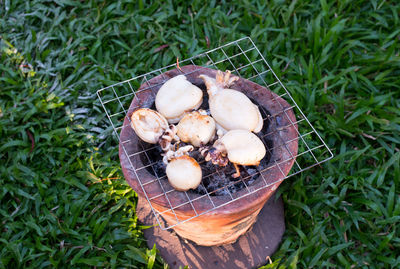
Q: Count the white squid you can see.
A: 6